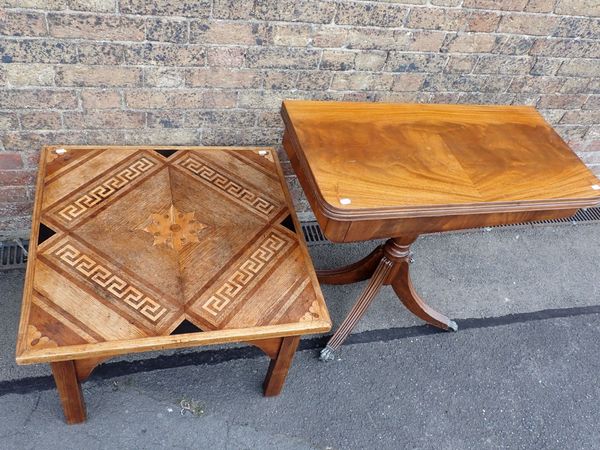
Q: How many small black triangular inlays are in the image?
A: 4